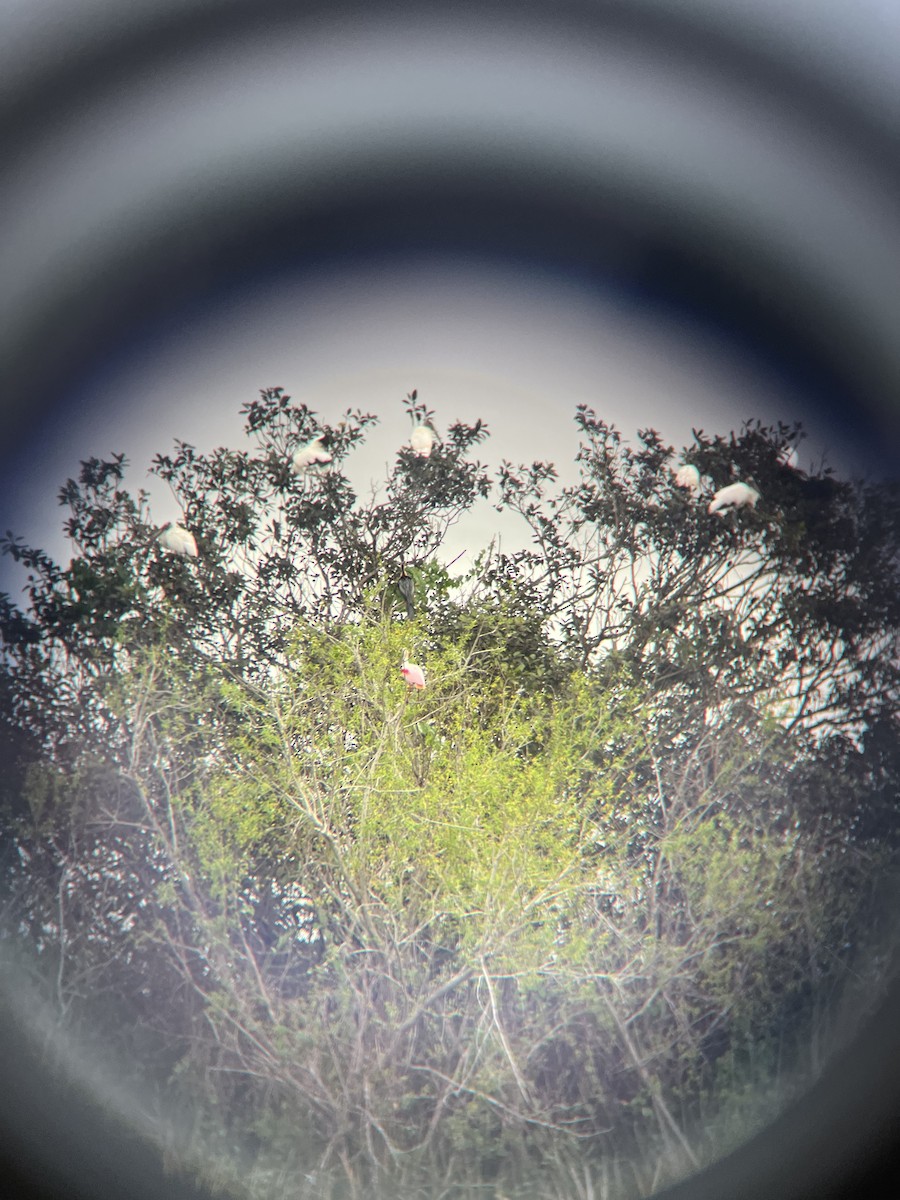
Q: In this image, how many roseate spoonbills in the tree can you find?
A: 1